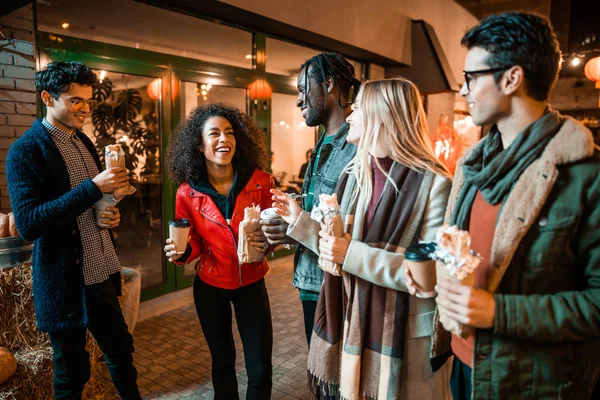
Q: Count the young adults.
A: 5